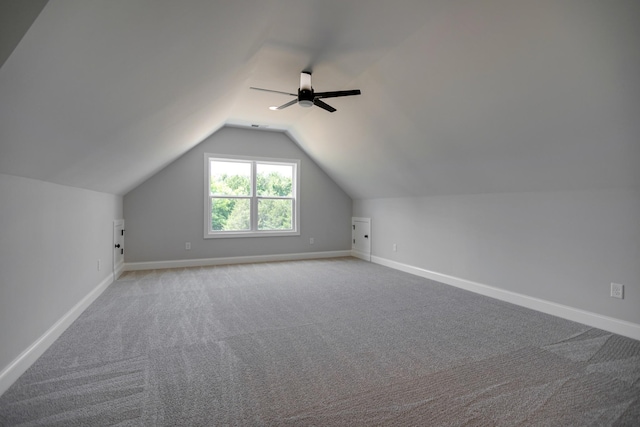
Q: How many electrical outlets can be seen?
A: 5